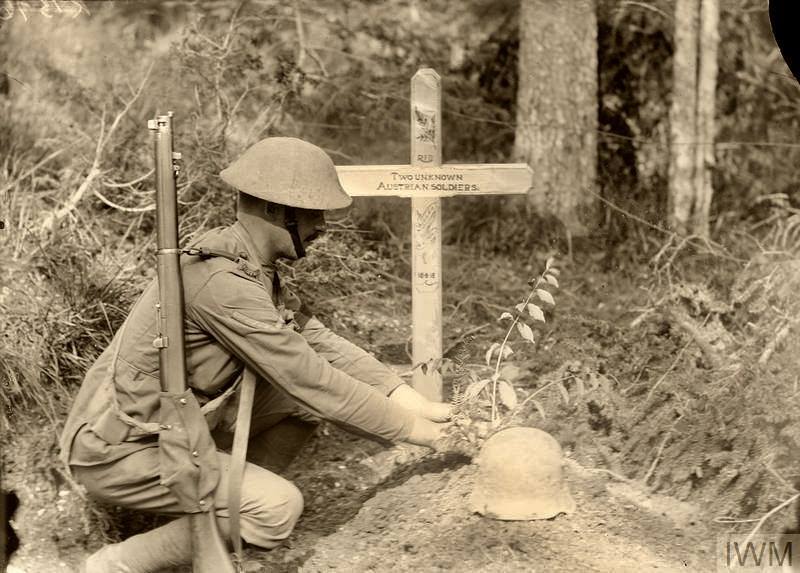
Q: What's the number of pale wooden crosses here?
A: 1